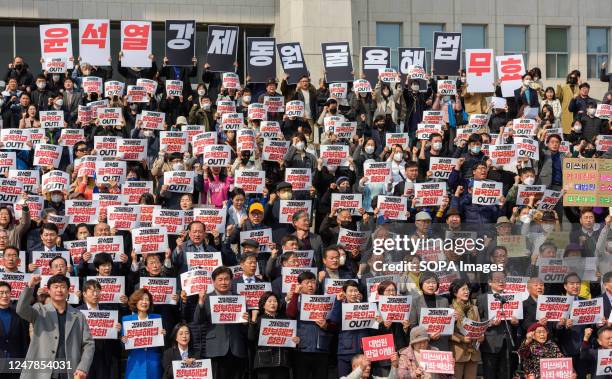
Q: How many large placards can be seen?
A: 13